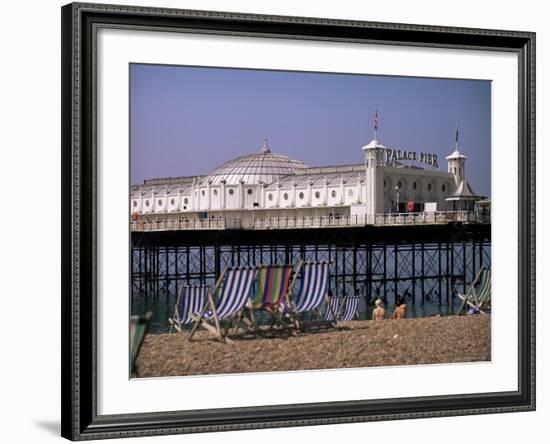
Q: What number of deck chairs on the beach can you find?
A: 8